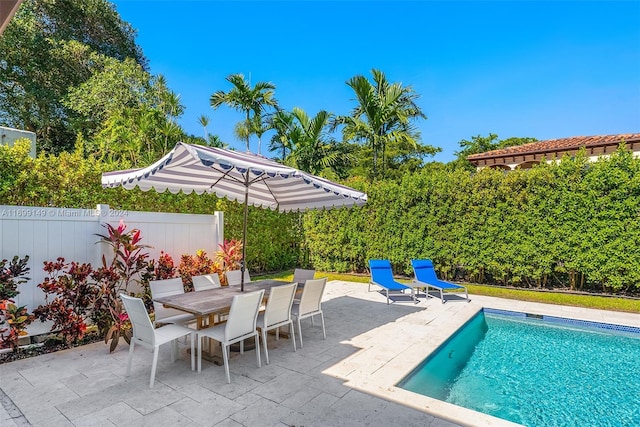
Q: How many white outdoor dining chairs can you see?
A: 8